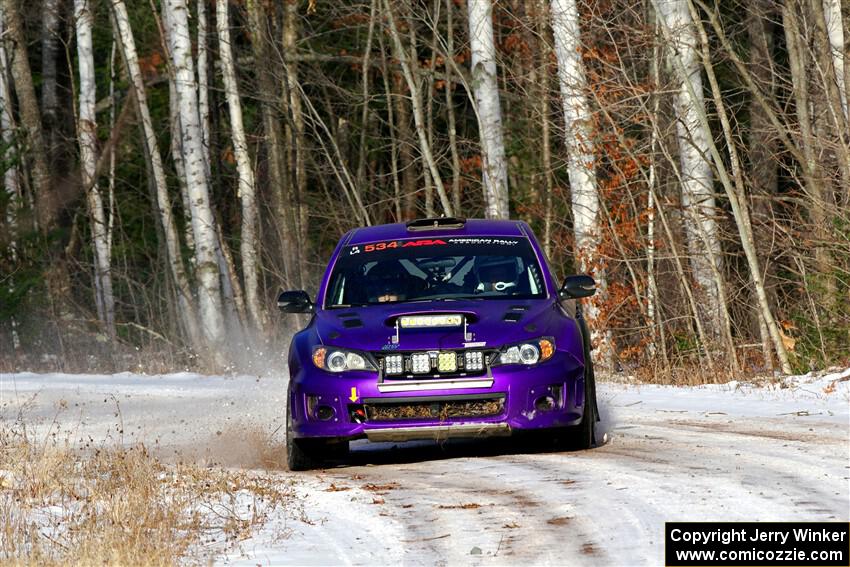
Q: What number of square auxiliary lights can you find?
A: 4